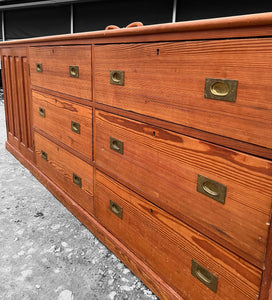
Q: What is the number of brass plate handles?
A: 12